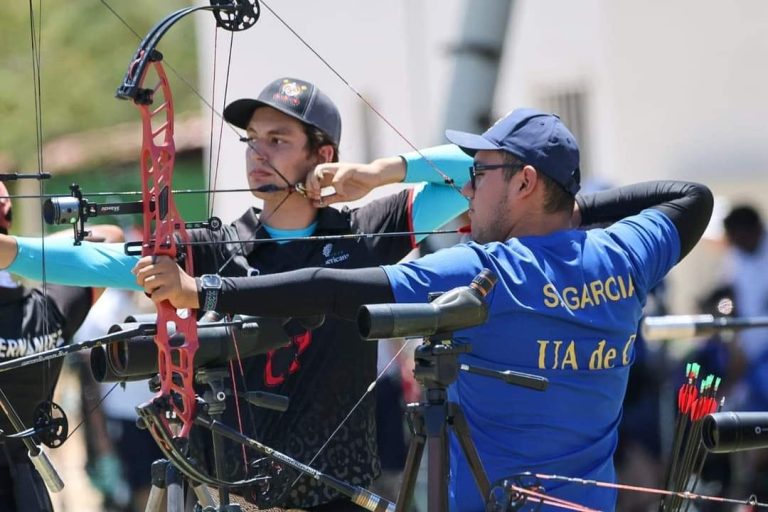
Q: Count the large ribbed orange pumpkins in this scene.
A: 0